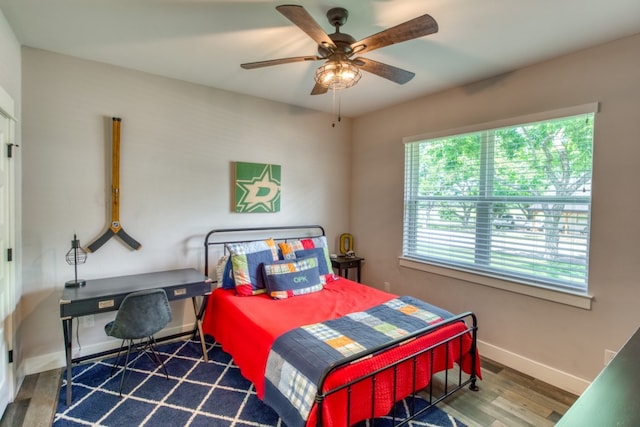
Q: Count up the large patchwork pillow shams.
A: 2